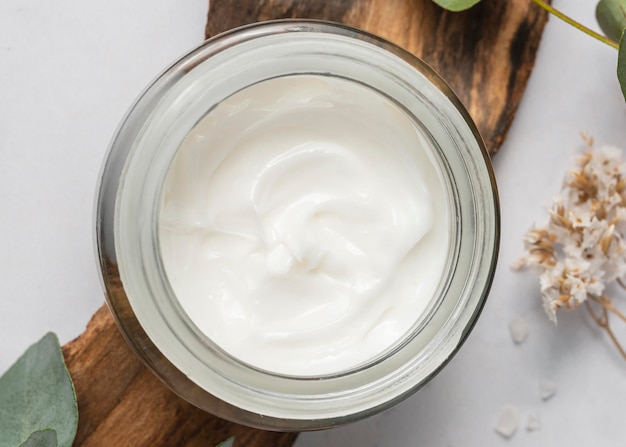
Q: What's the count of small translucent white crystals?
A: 4